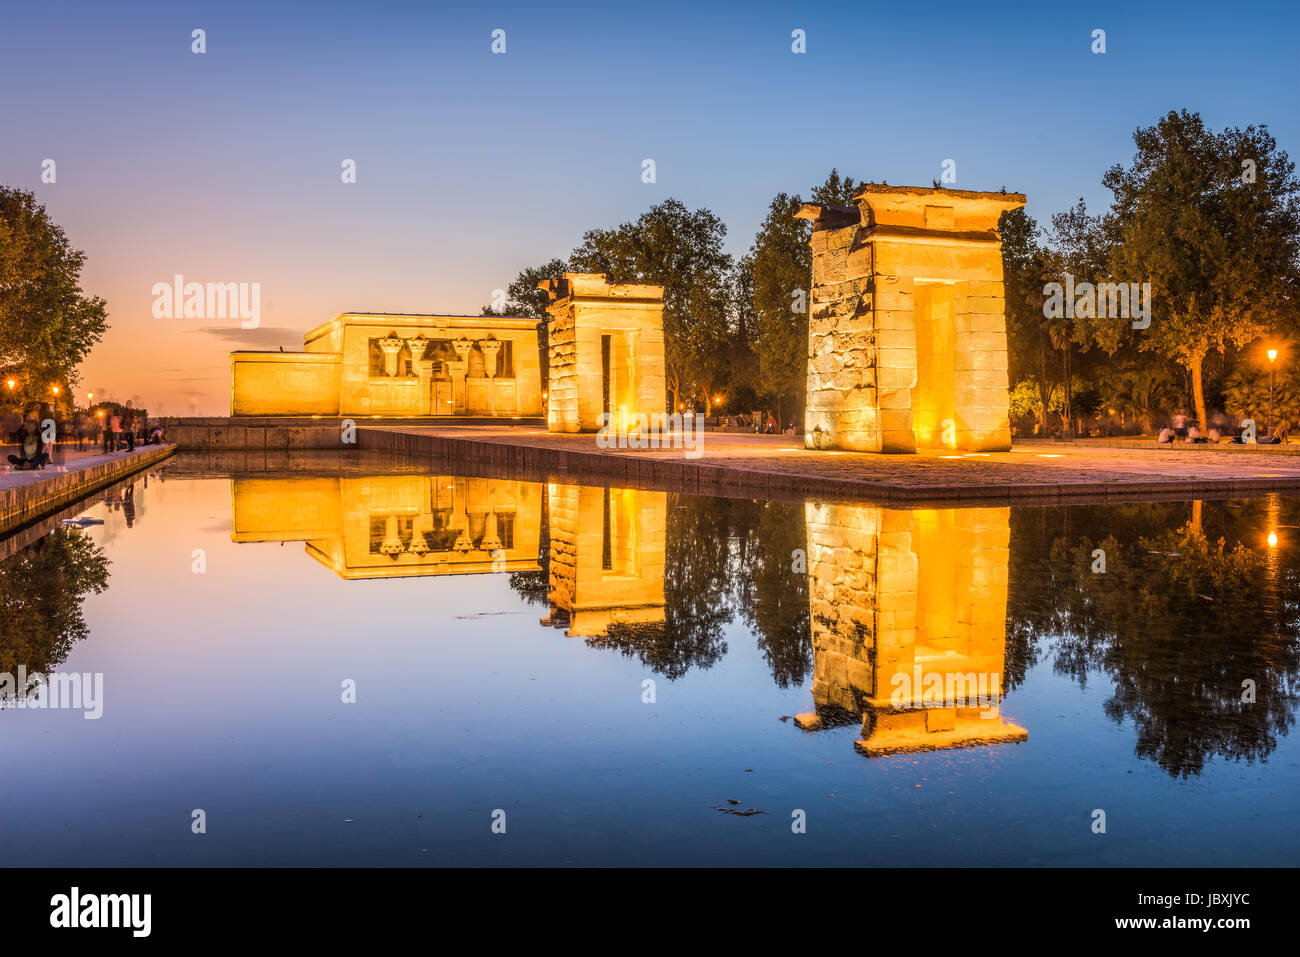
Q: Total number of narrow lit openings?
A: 2